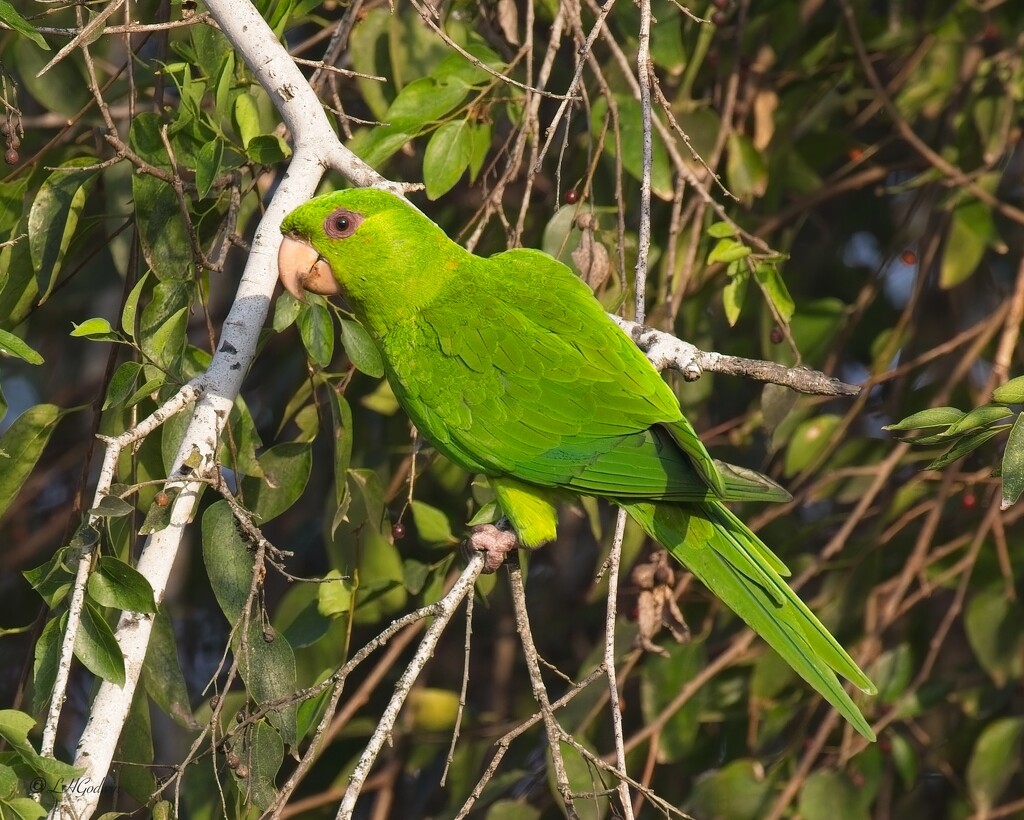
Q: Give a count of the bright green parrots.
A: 1